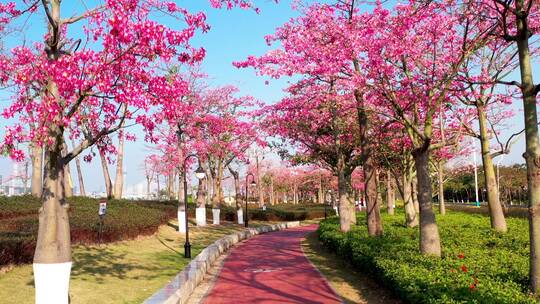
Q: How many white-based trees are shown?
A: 5